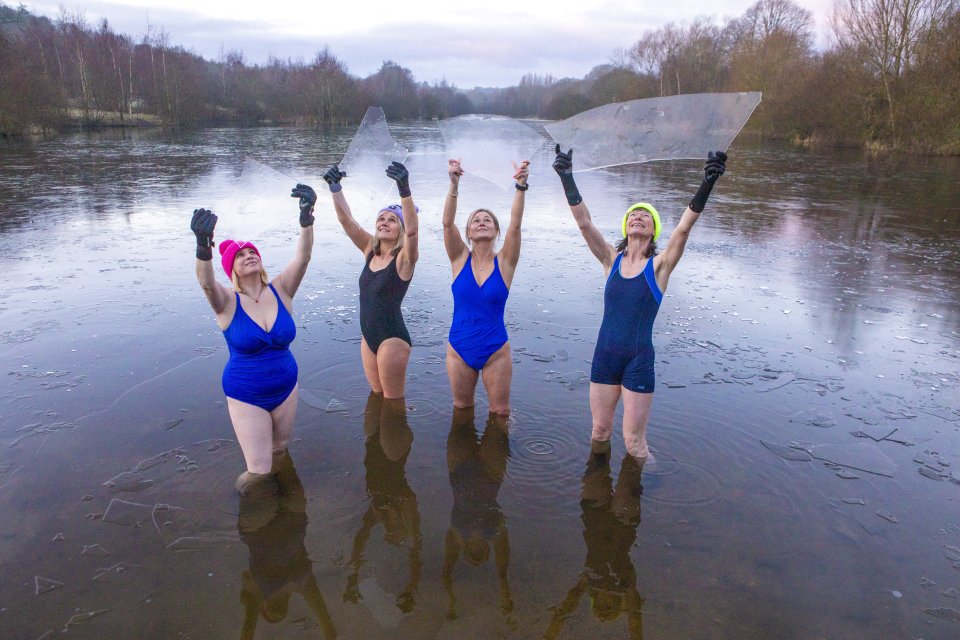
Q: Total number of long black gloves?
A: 2